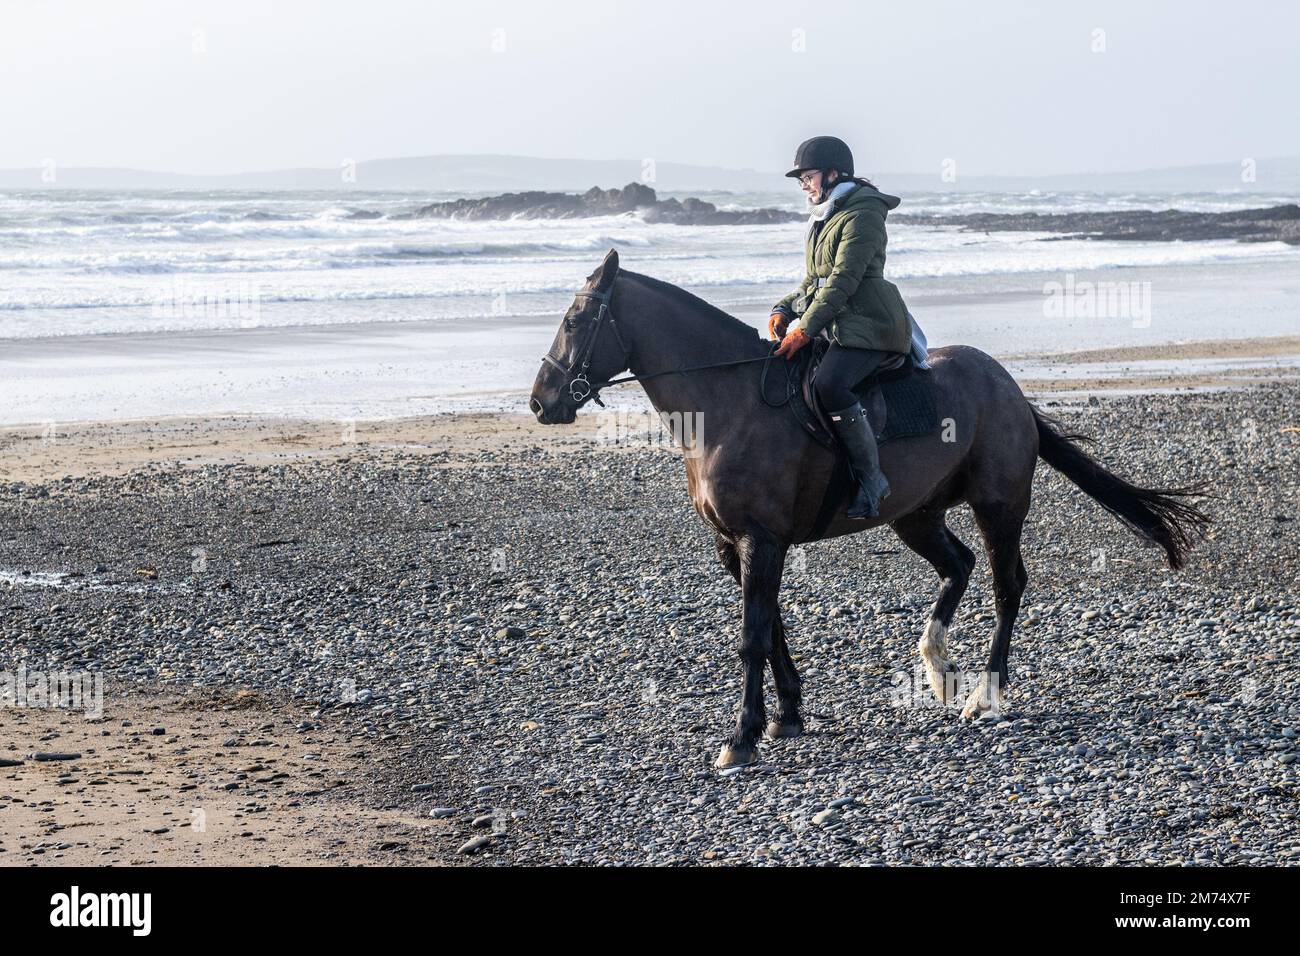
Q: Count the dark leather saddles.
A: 1